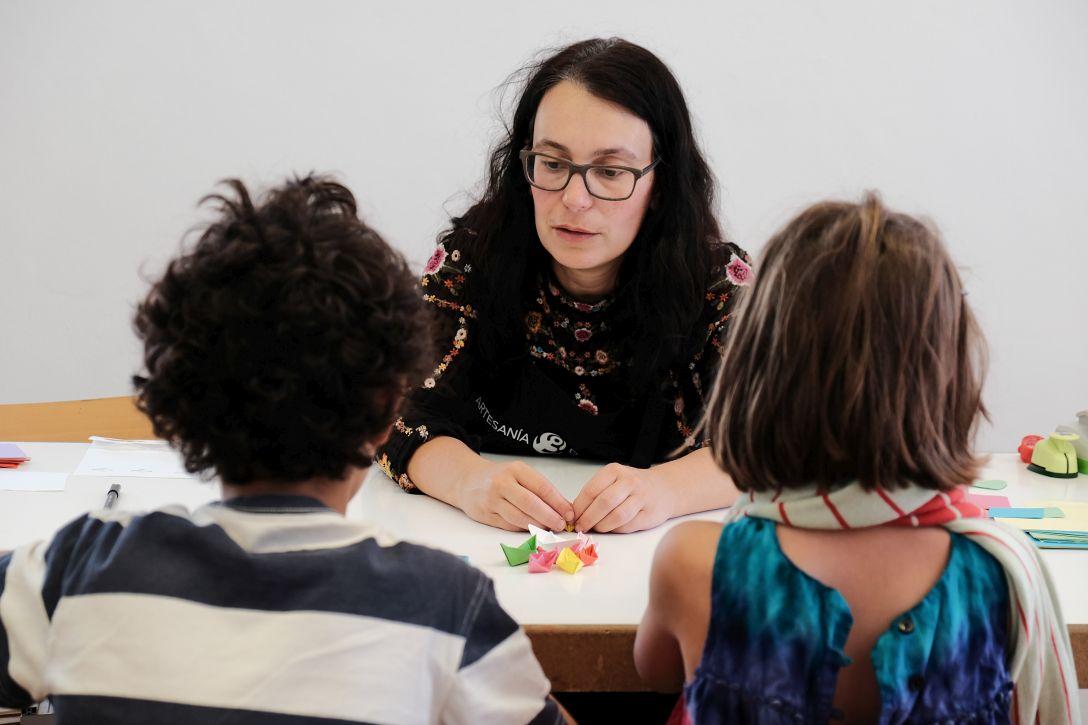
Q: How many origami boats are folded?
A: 6